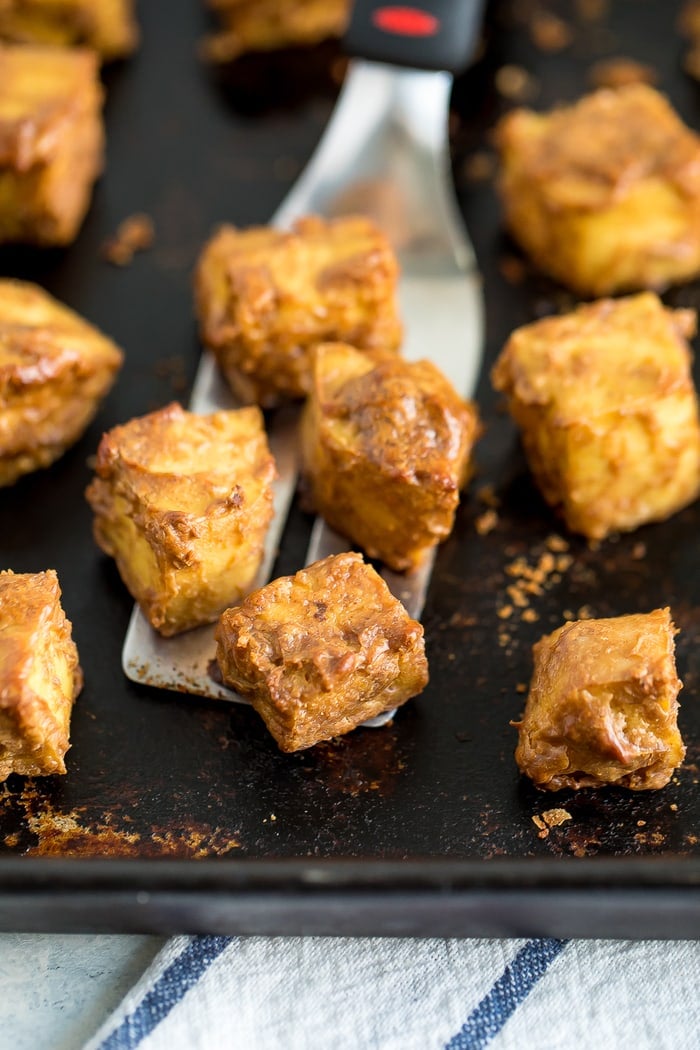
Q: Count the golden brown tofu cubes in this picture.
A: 12